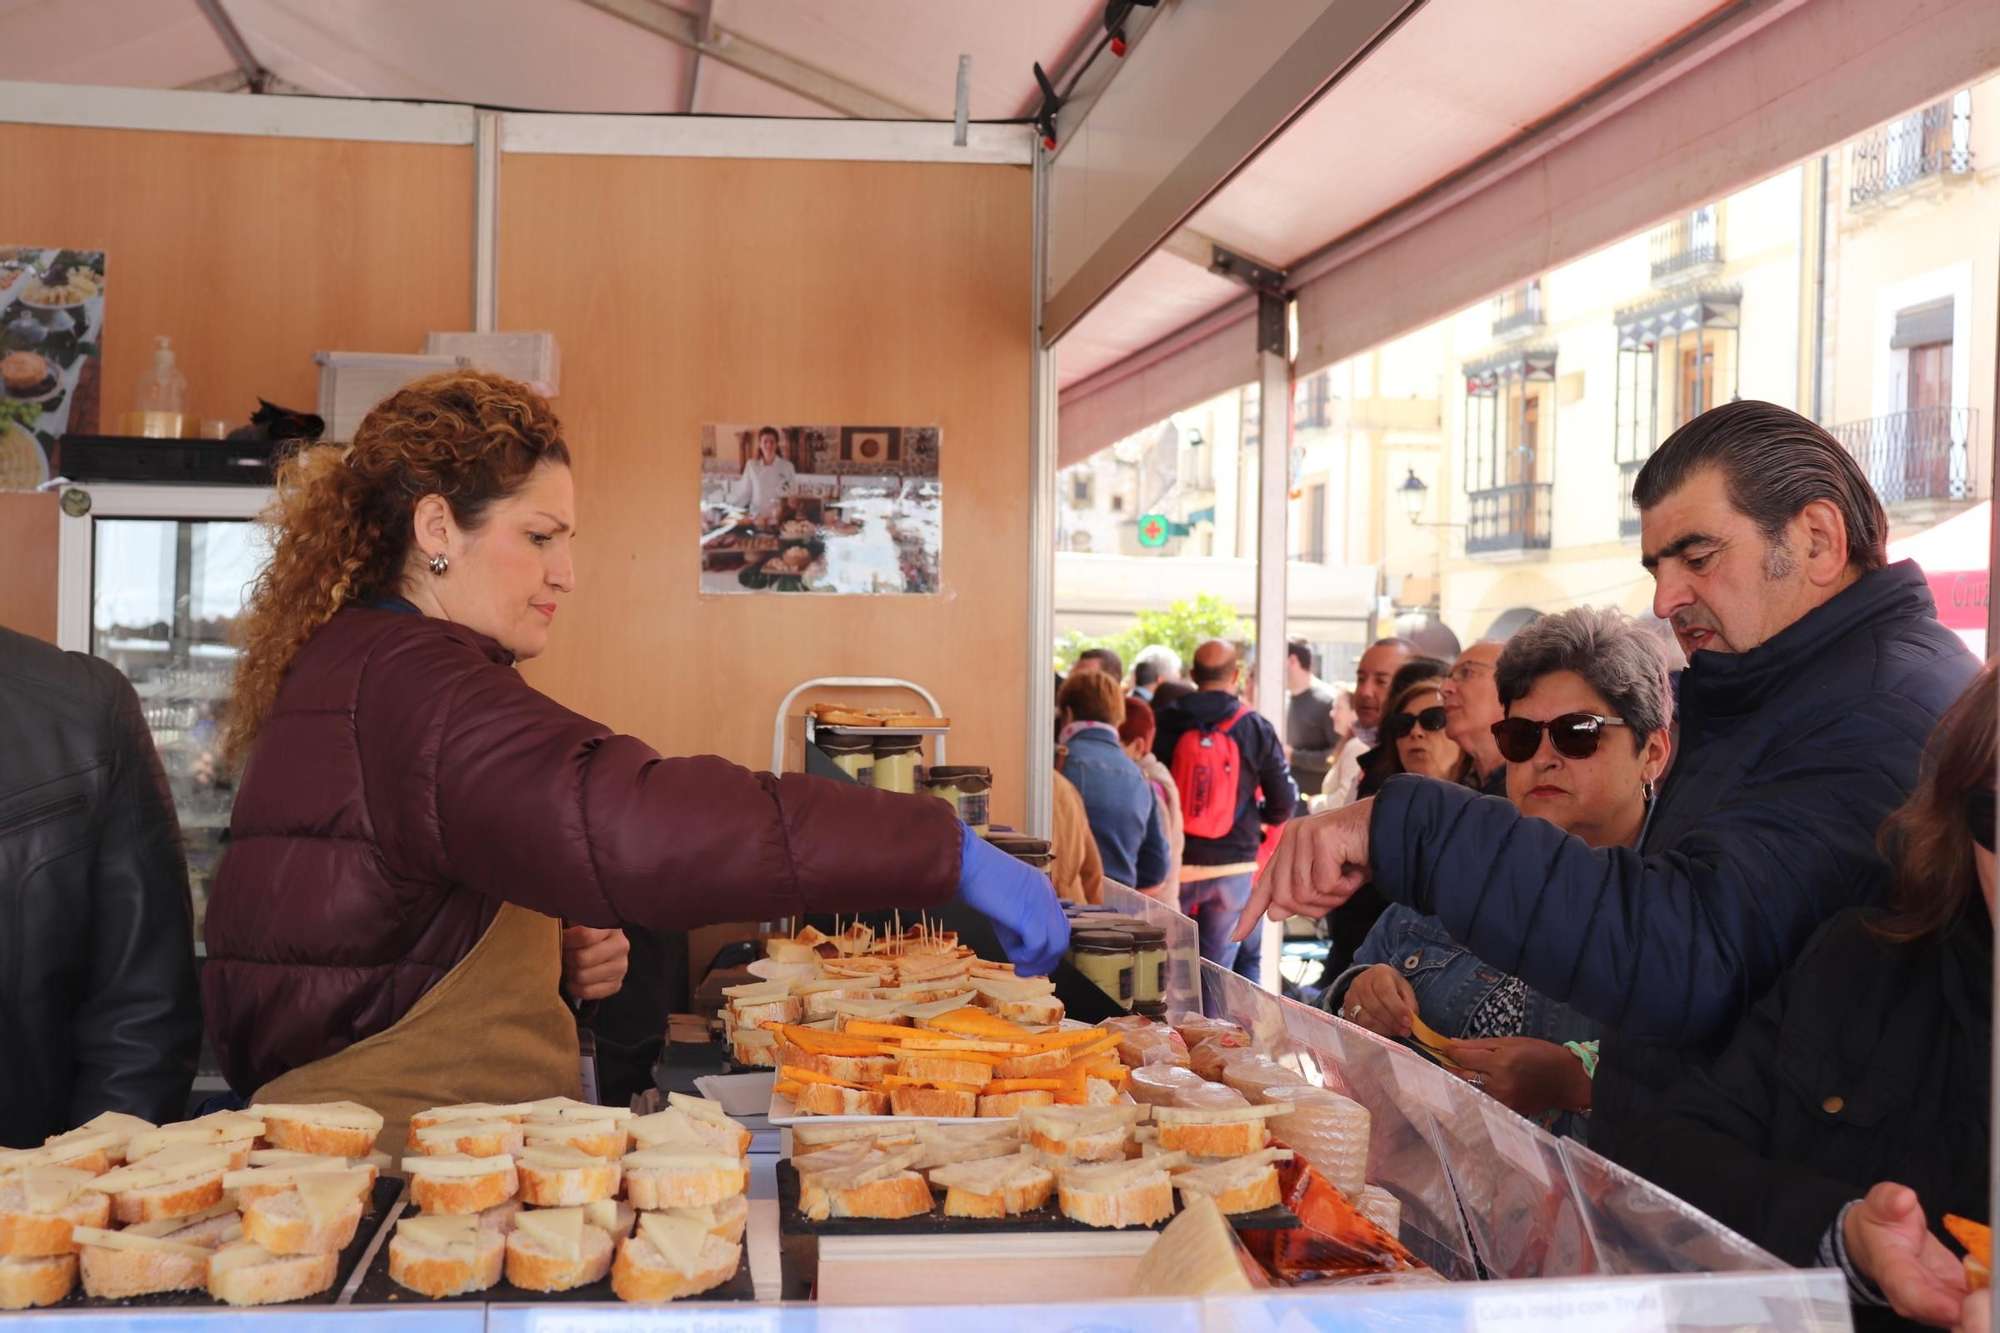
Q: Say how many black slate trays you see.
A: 3